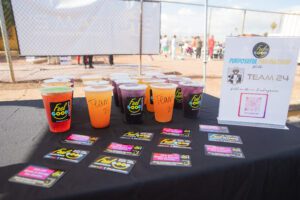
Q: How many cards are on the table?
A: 12